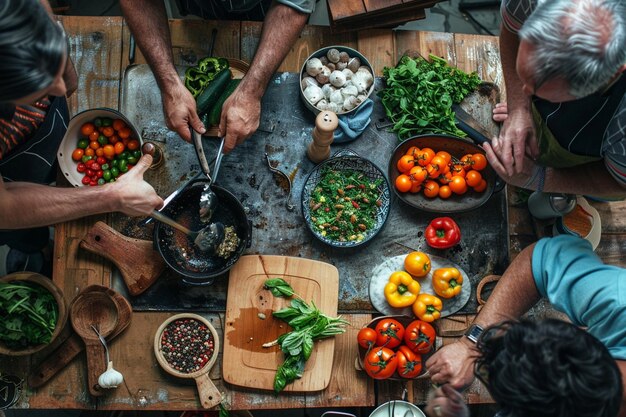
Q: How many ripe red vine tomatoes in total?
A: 5